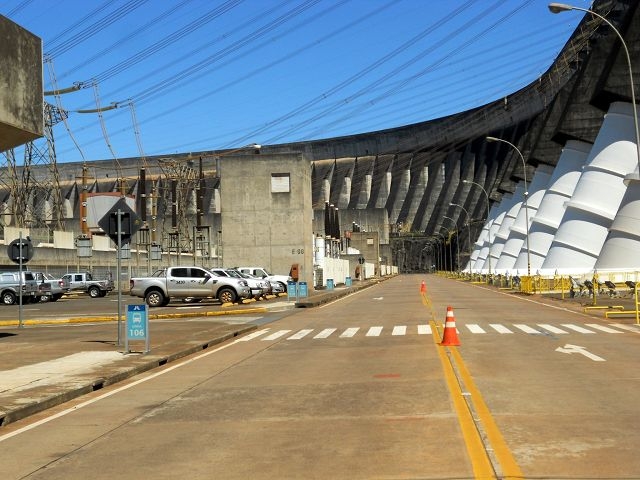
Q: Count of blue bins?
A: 4